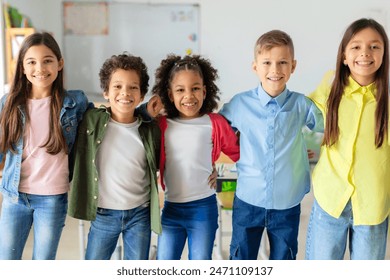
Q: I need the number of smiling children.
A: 5